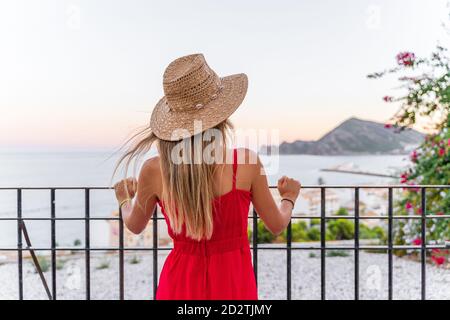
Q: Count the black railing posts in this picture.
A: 11